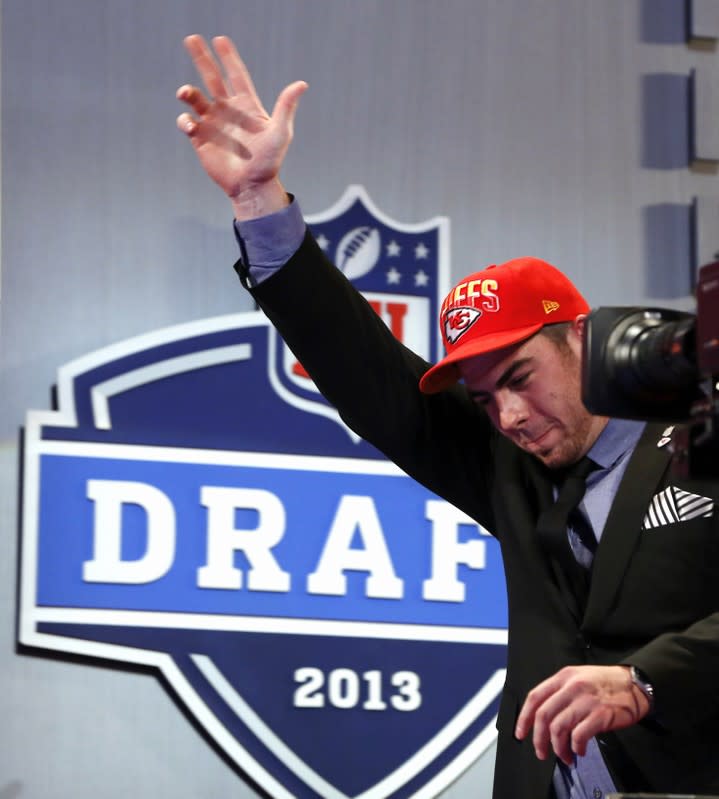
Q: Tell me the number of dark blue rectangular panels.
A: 3